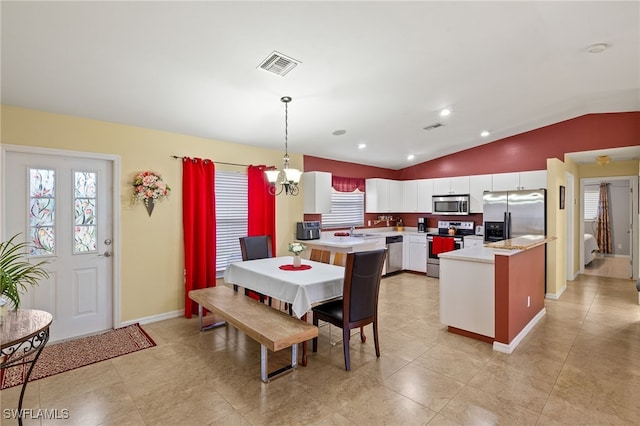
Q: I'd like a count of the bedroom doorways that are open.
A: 1